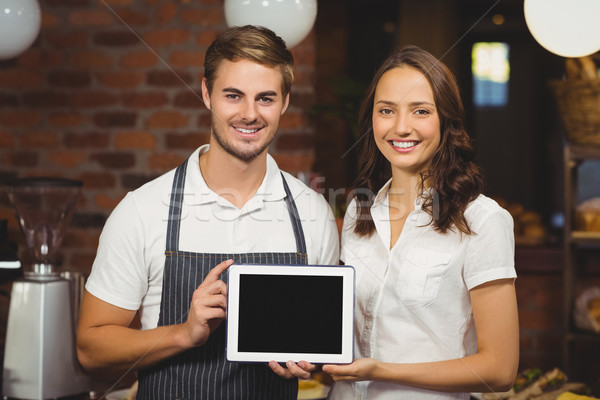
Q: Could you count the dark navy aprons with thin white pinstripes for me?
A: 1